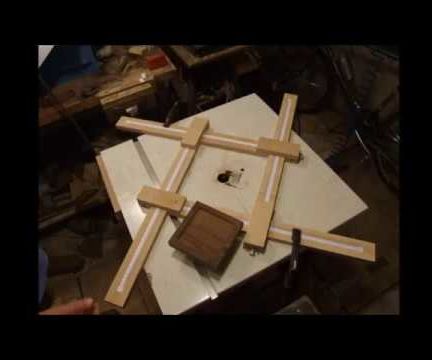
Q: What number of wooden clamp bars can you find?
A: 4